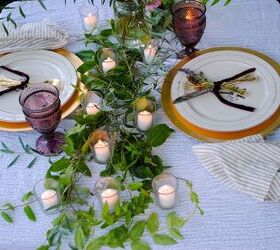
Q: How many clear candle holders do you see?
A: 9